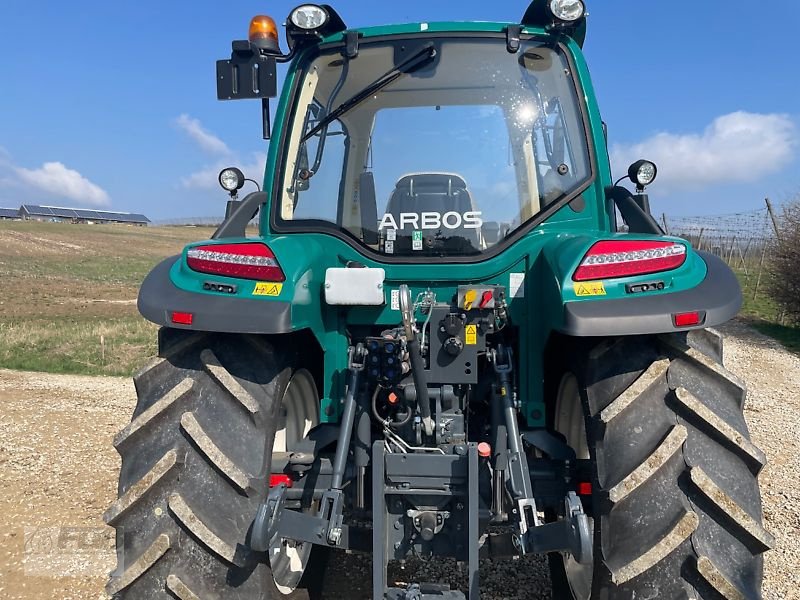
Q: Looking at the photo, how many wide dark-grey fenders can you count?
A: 2